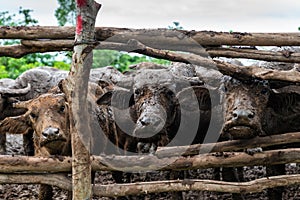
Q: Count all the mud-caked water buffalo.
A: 3